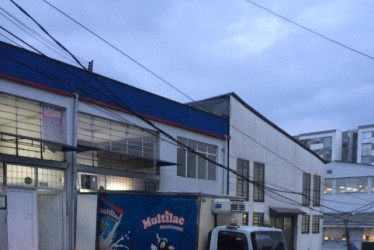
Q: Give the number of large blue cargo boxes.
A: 1